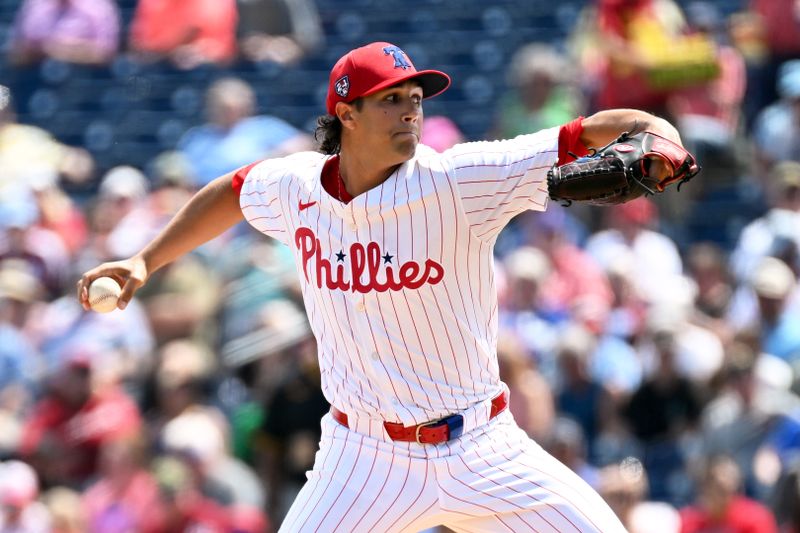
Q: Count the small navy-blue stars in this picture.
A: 2